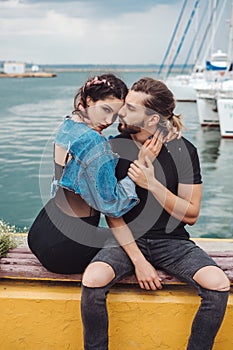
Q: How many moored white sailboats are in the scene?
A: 3